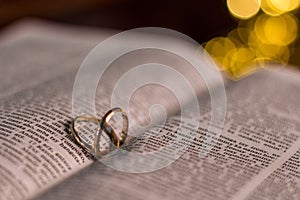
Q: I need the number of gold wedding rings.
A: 2